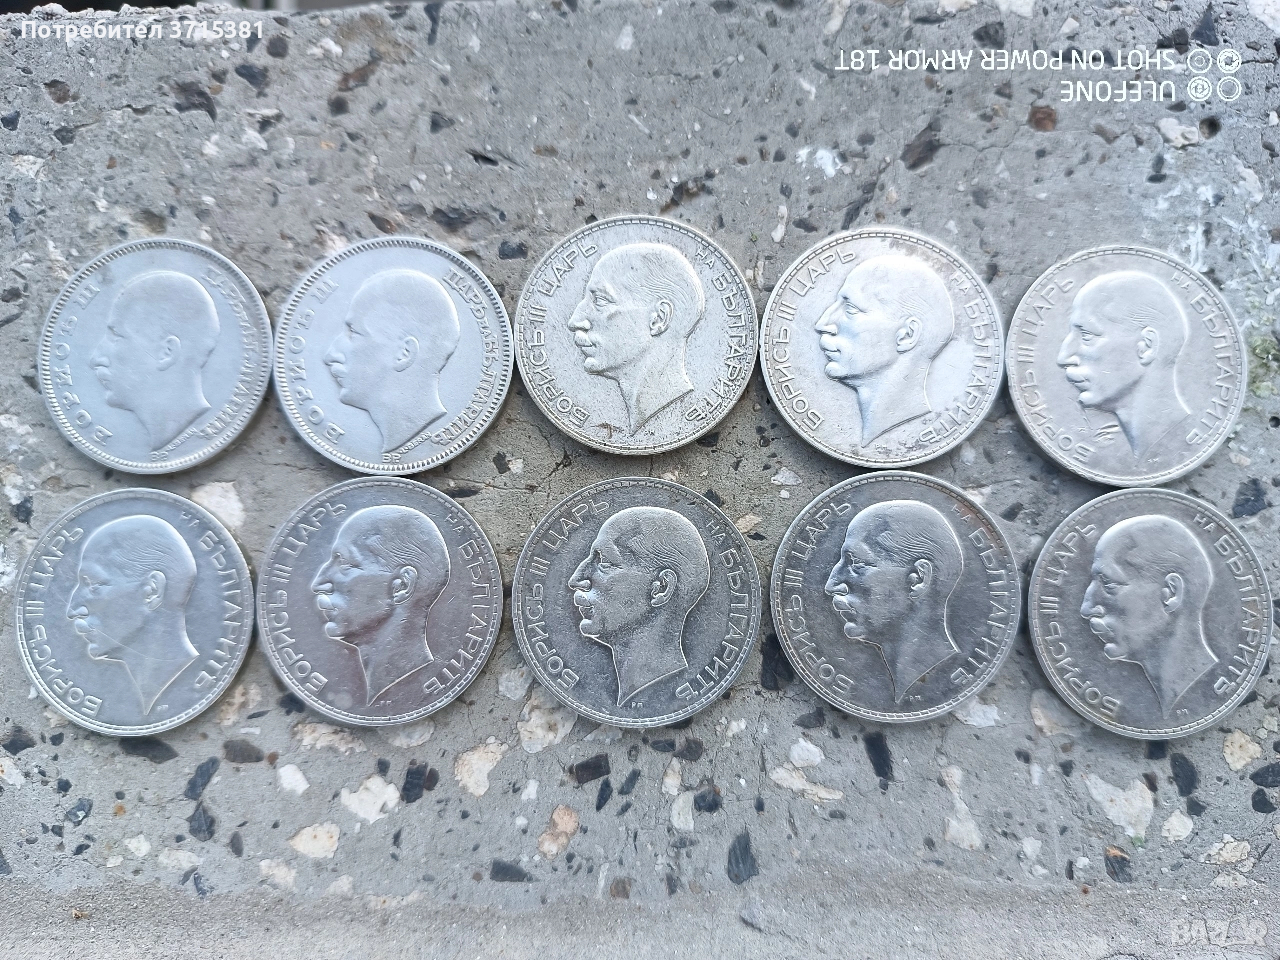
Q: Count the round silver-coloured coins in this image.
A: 10